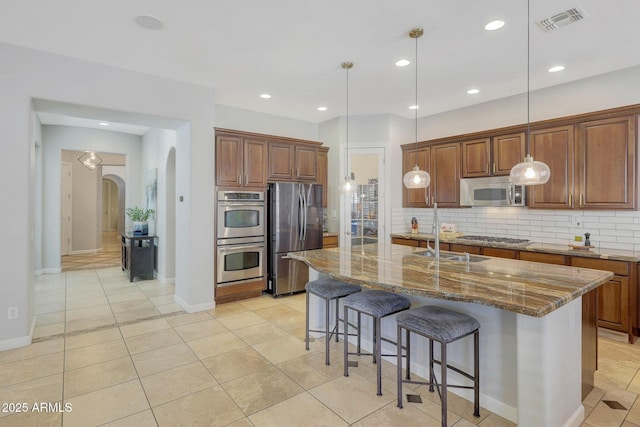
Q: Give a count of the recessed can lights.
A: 8